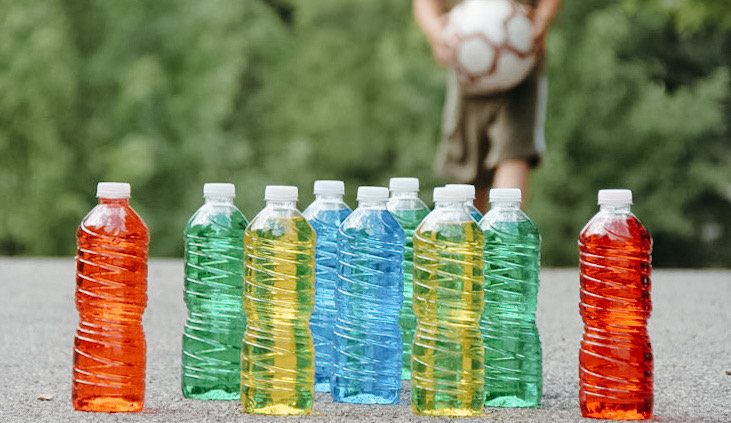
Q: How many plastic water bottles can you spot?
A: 10